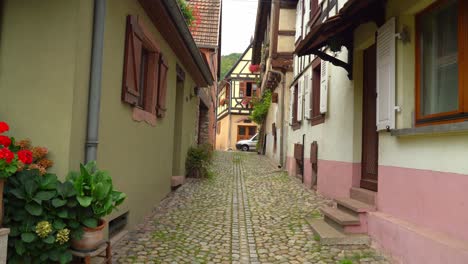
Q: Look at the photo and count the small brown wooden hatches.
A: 2